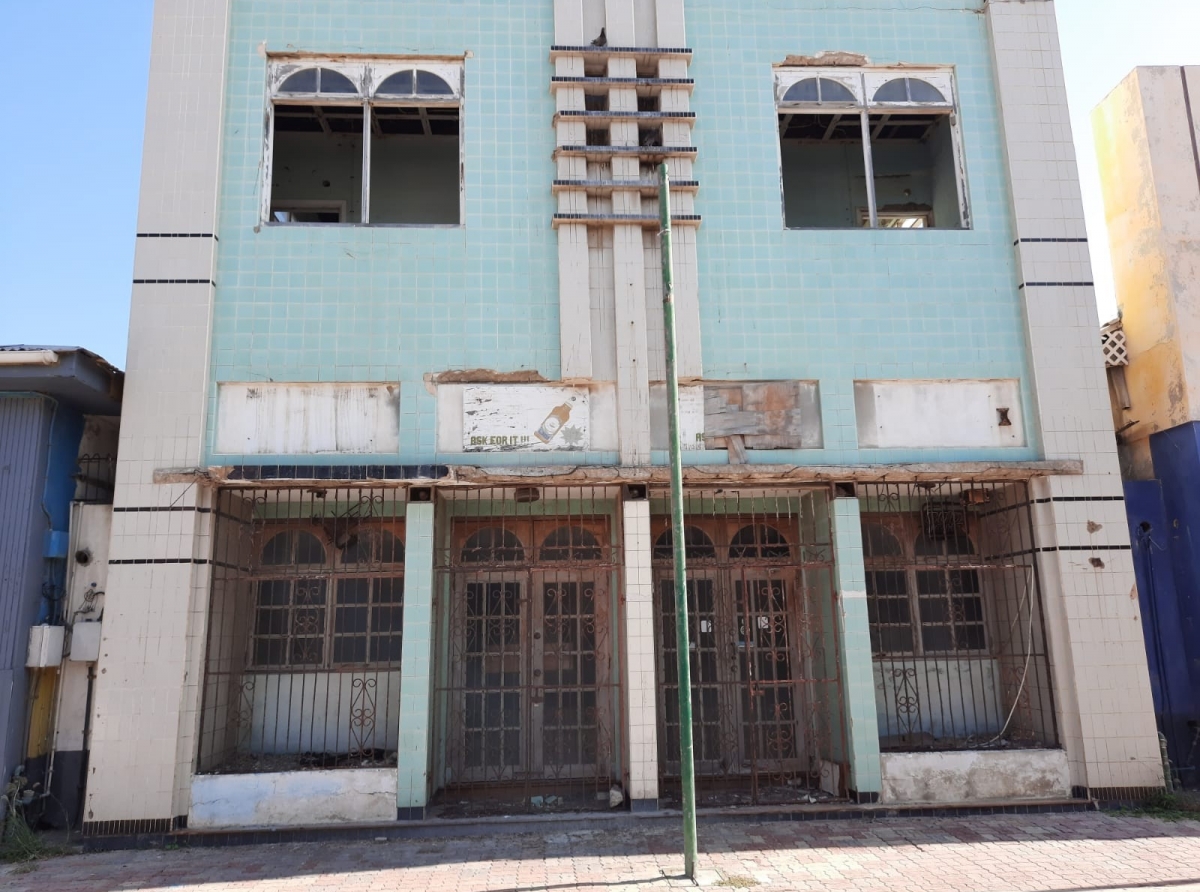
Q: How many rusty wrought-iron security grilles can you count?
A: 4